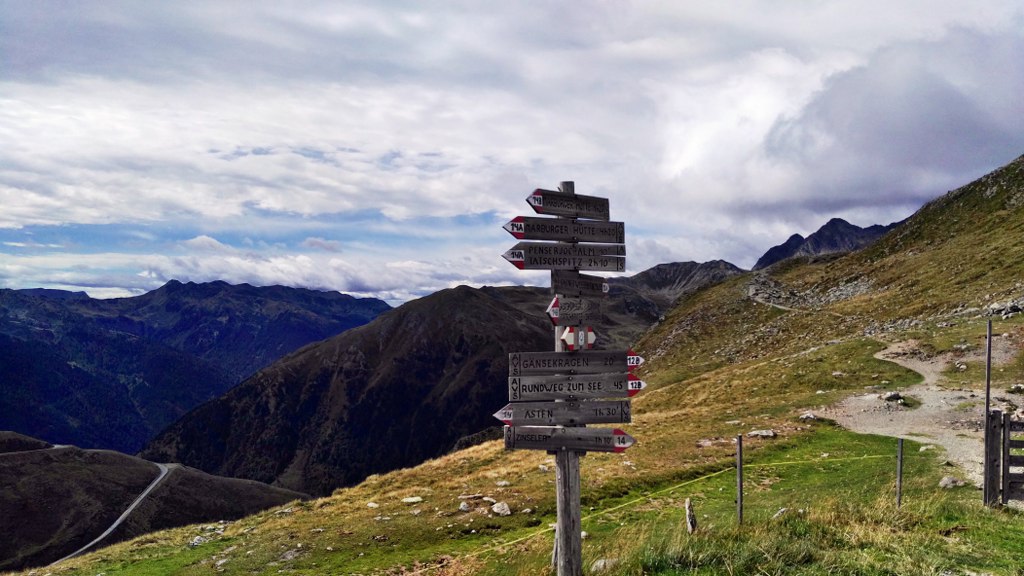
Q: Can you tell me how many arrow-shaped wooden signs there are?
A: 10